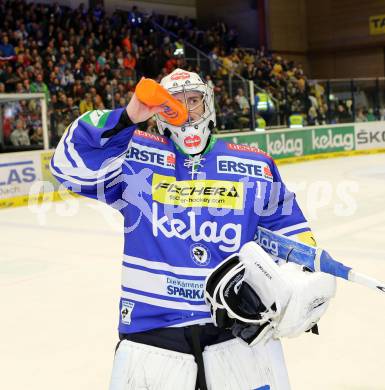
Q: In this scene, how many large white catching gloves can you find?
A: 1